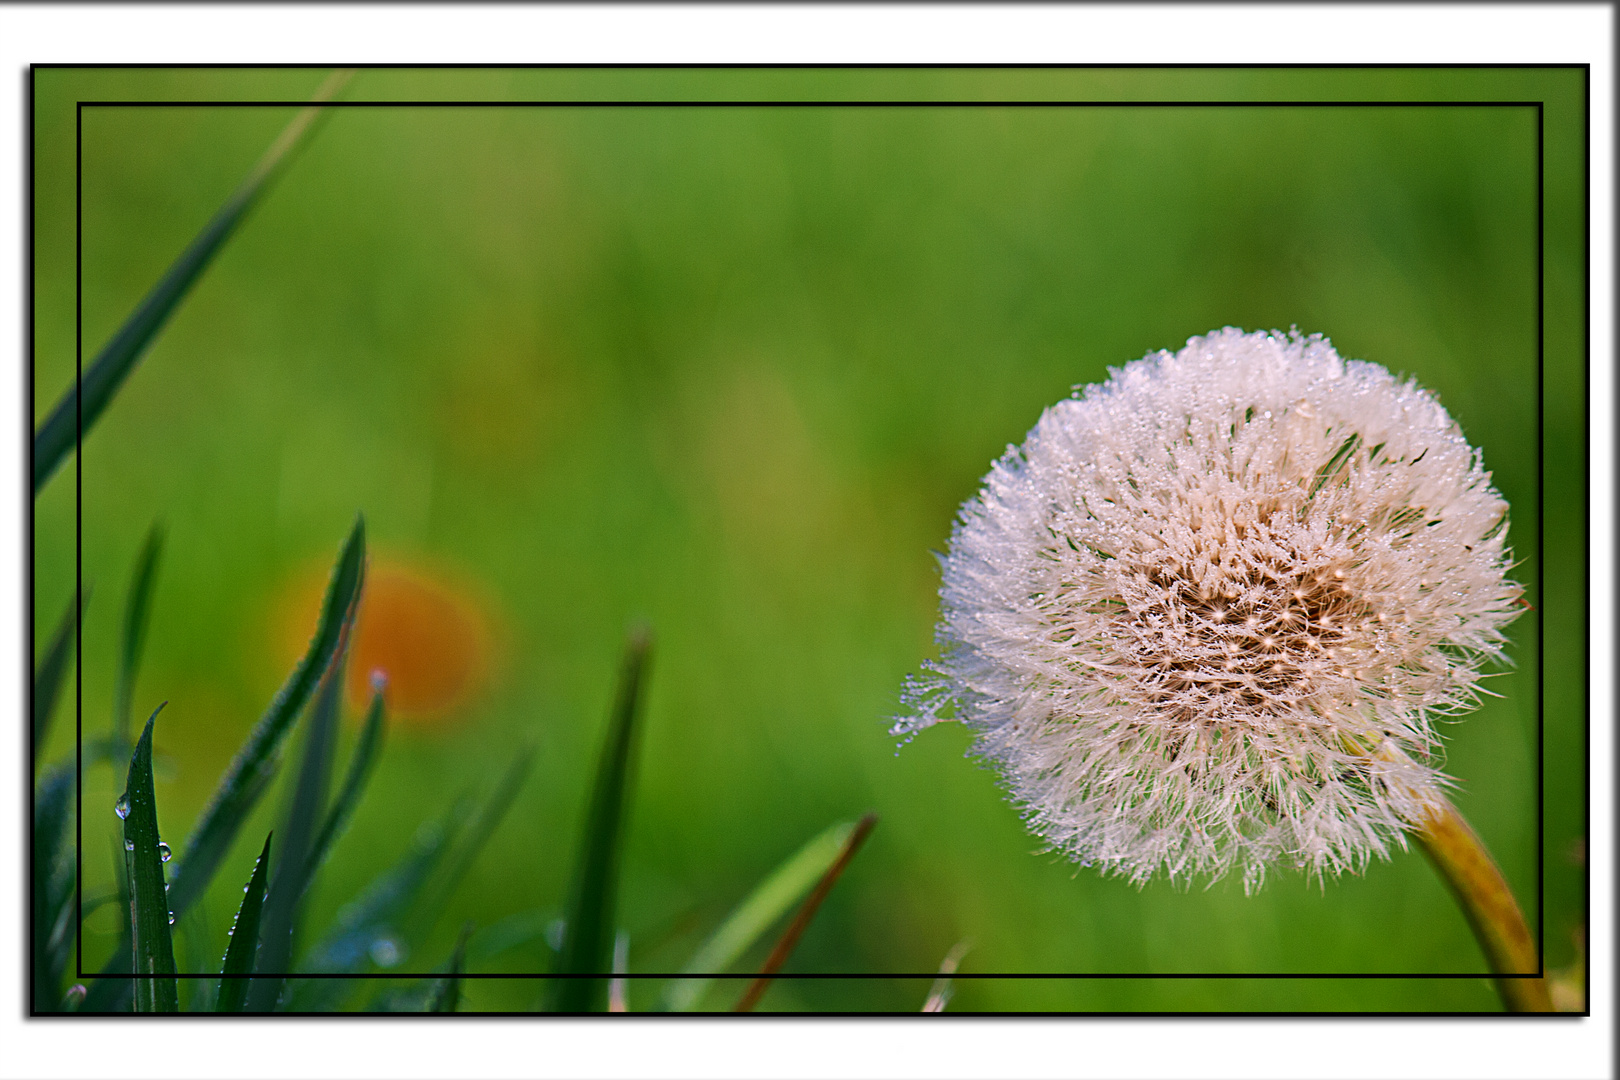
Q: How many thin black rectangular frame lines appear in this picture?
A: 2